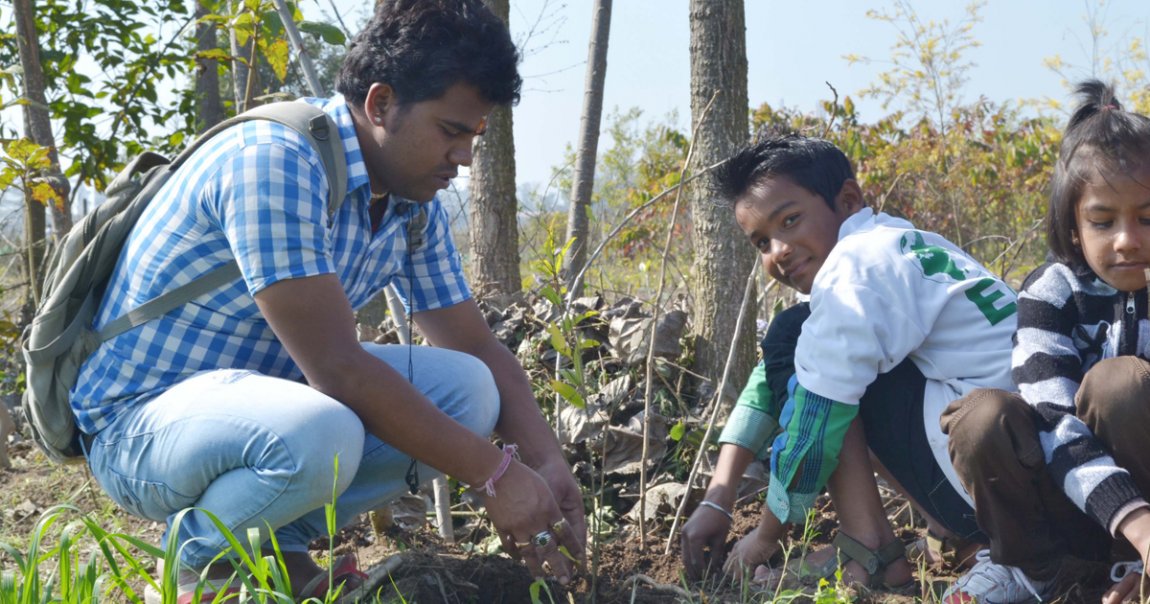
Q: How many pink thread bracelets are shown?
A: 1